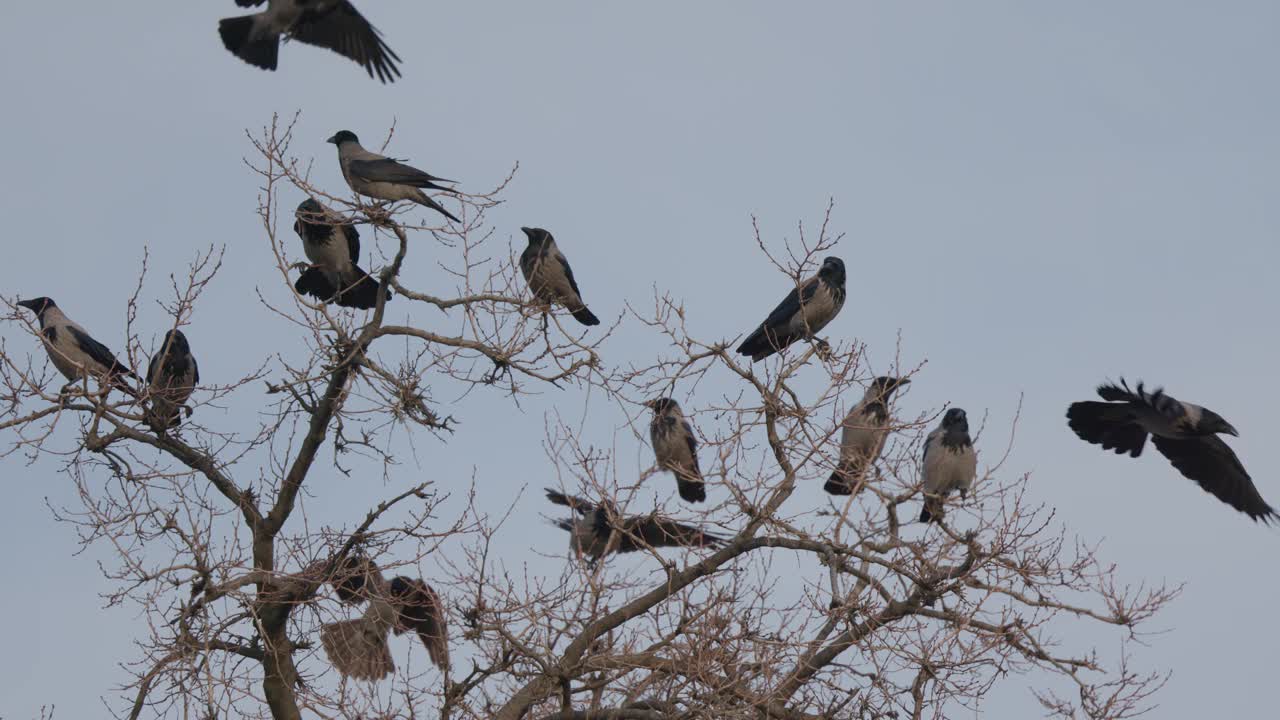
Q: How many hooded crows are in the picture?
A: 13